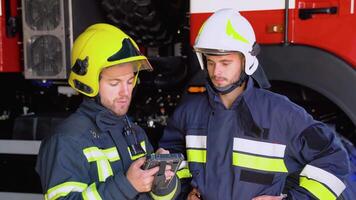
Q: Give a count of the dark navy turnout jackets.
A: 2